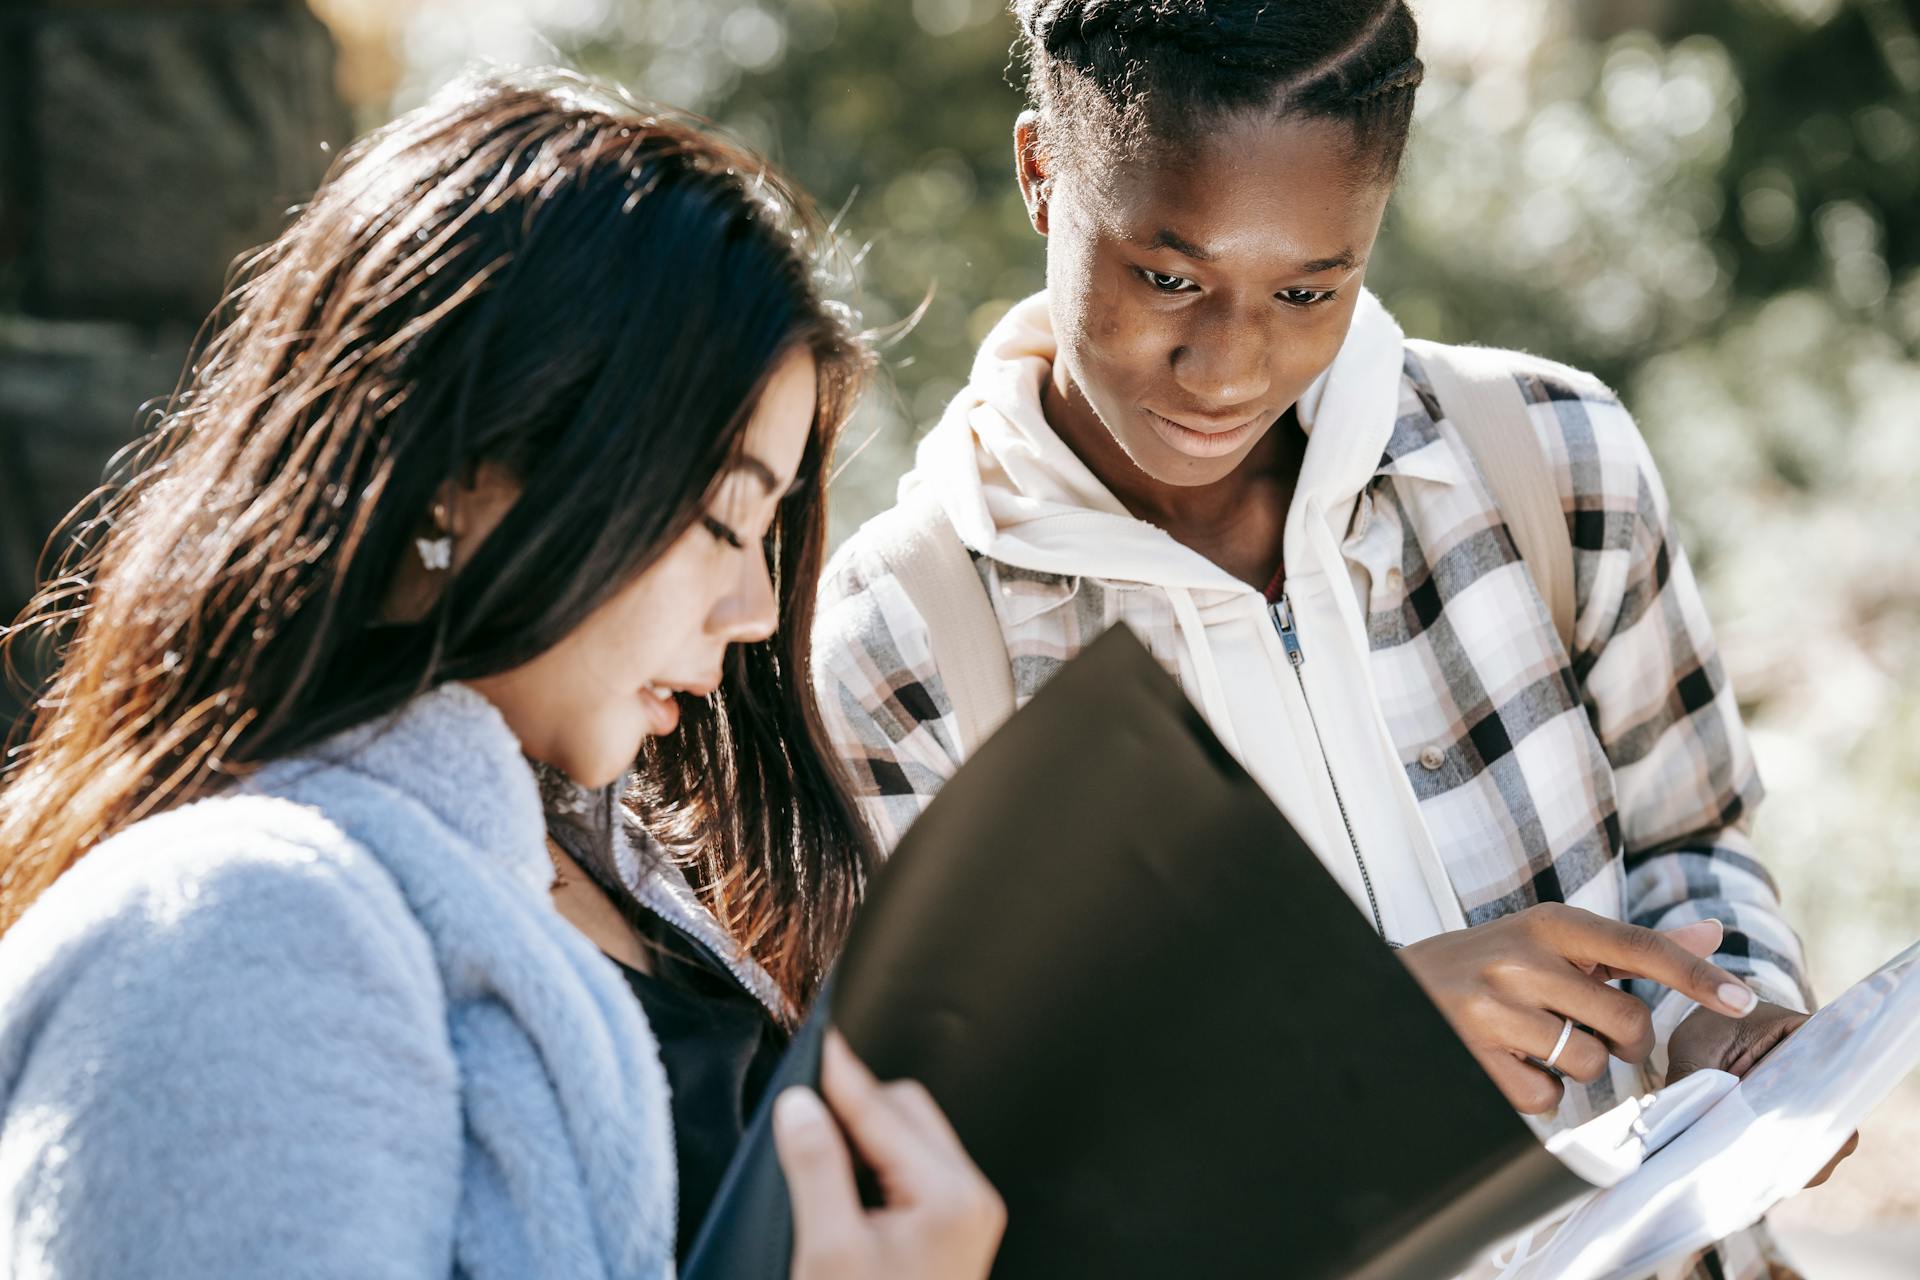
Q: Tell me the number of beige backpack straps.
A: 2